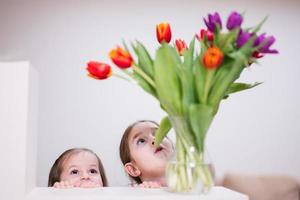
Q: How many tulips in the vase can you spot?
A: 11